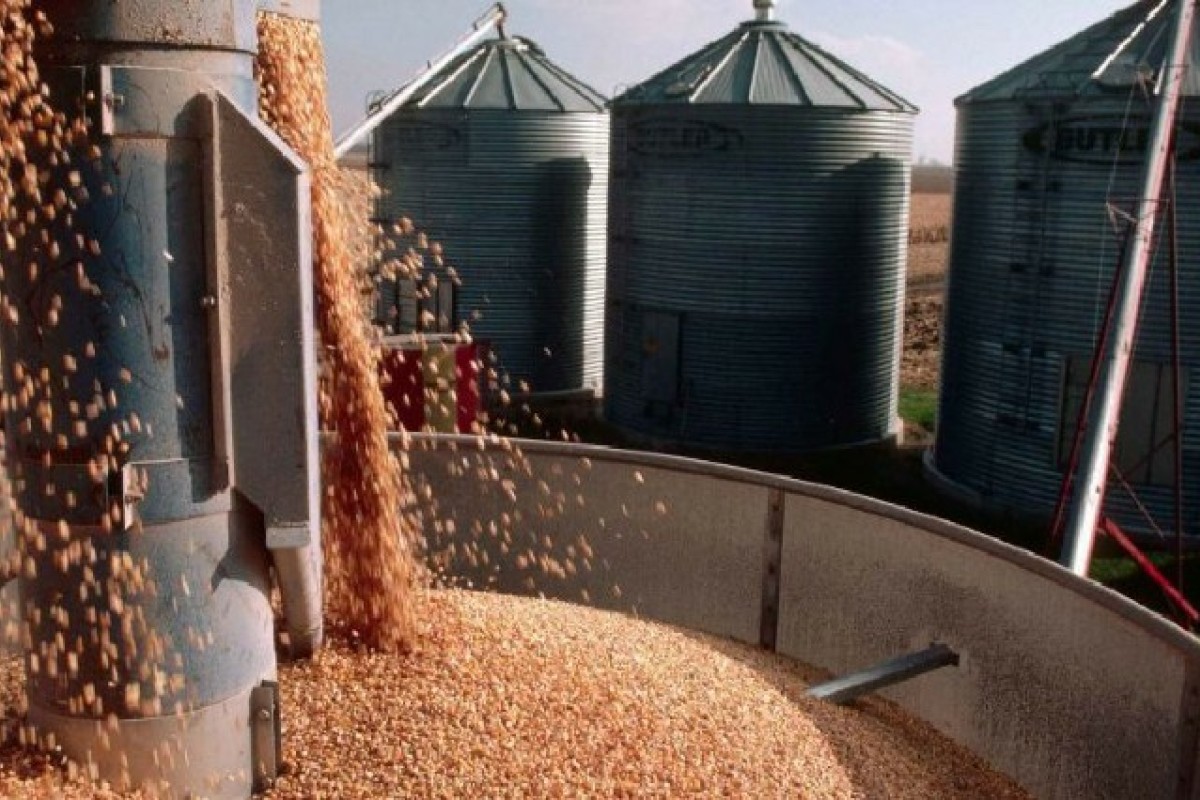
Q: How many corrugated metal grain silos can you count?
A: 3